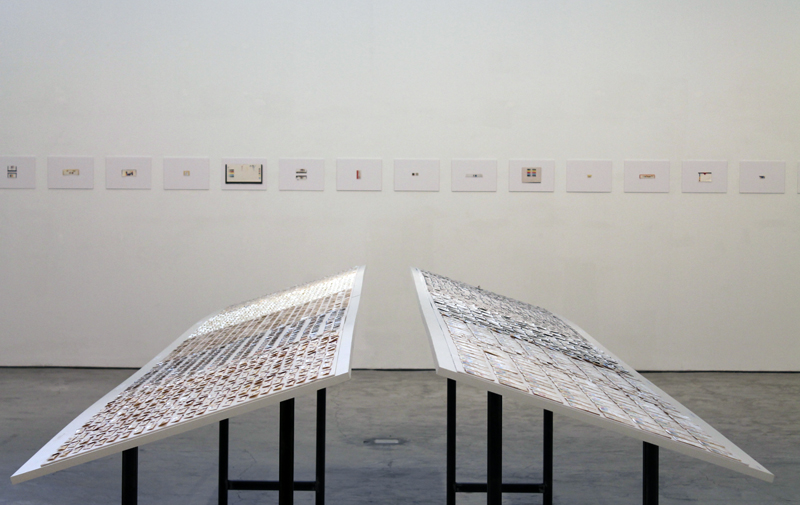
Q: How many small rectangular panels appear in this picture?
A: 14